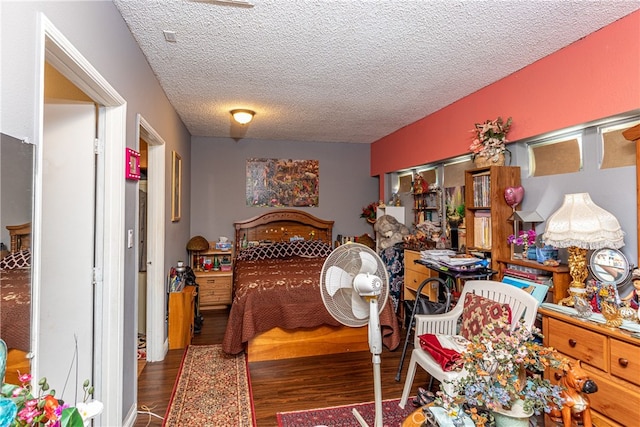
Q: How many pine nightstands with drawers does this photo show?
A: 1